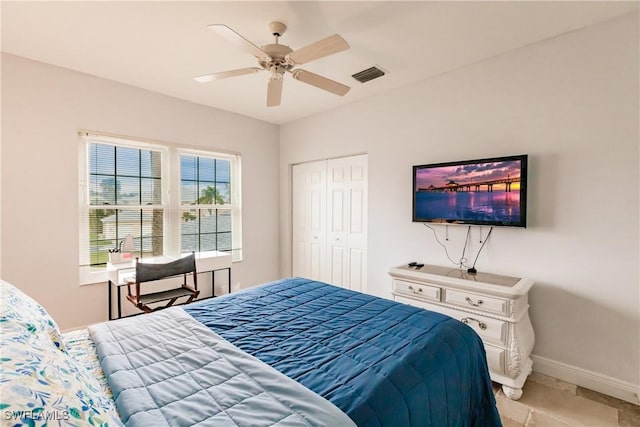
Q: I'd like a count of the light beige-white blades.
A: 5